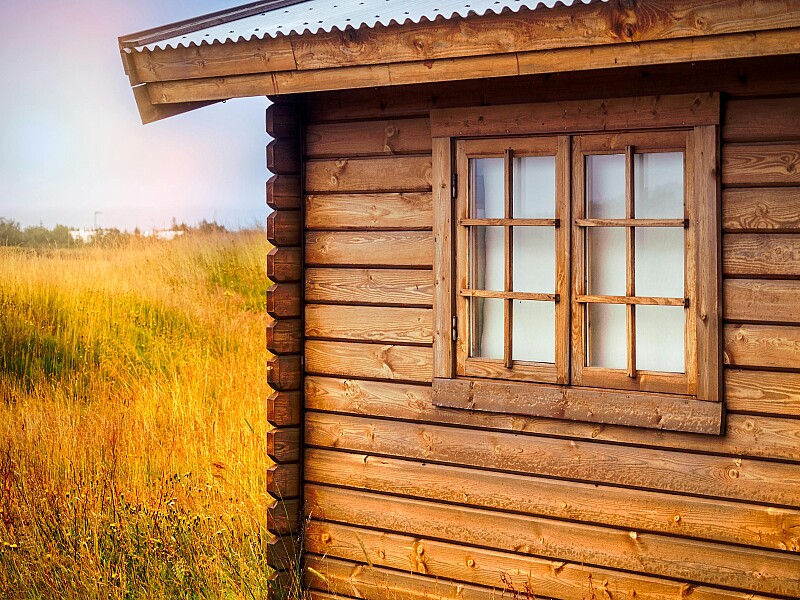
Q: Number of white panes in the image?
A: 12